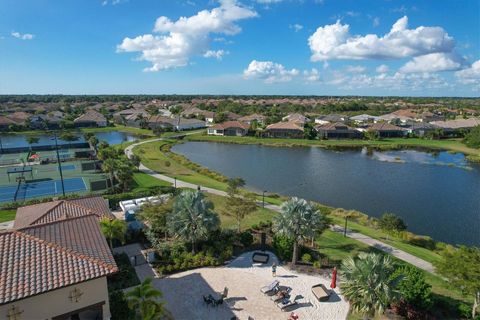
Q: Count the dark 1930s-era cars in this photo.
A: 0